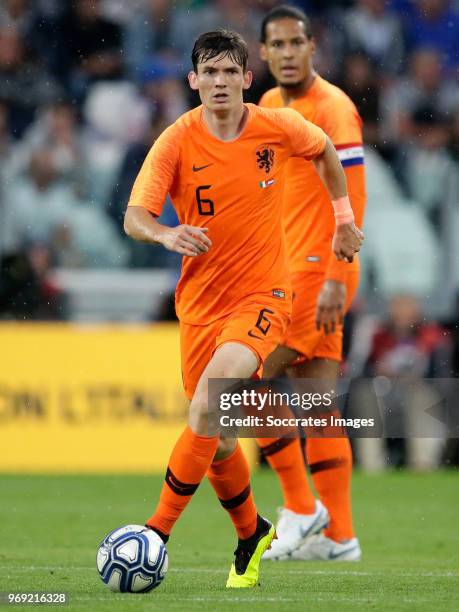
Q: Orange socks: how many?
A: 4